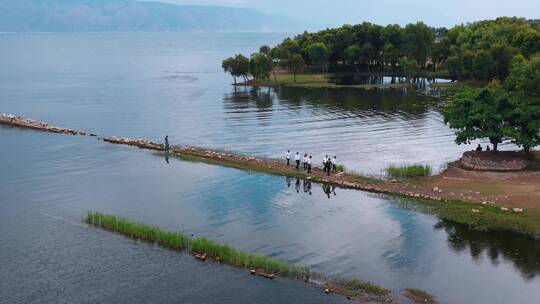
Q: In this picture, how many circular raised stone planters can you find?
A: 1